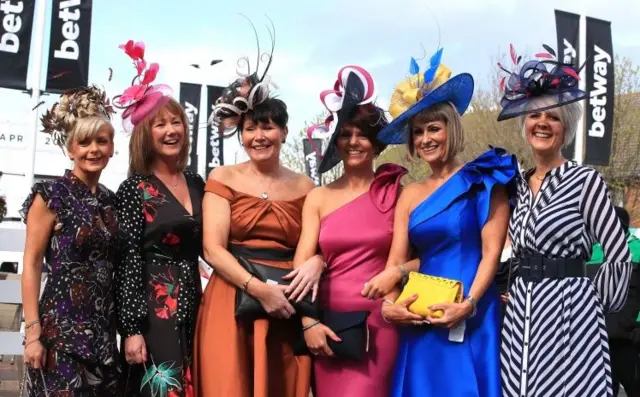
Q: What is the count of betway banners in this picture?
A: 7